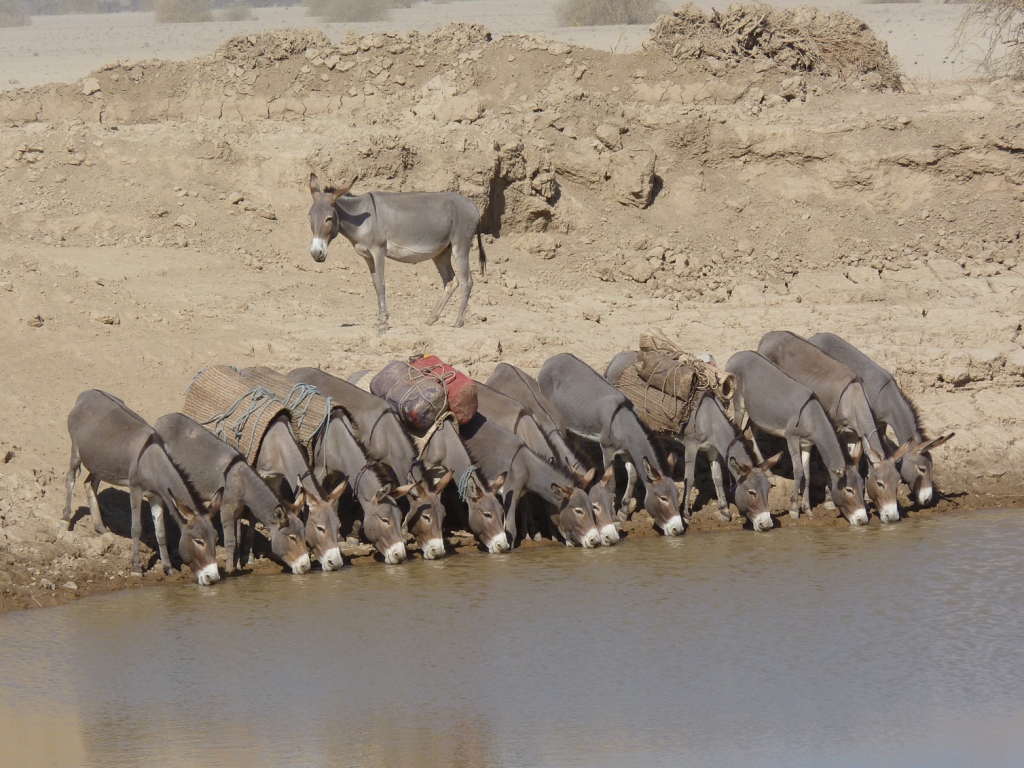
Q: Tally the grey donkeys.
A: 15